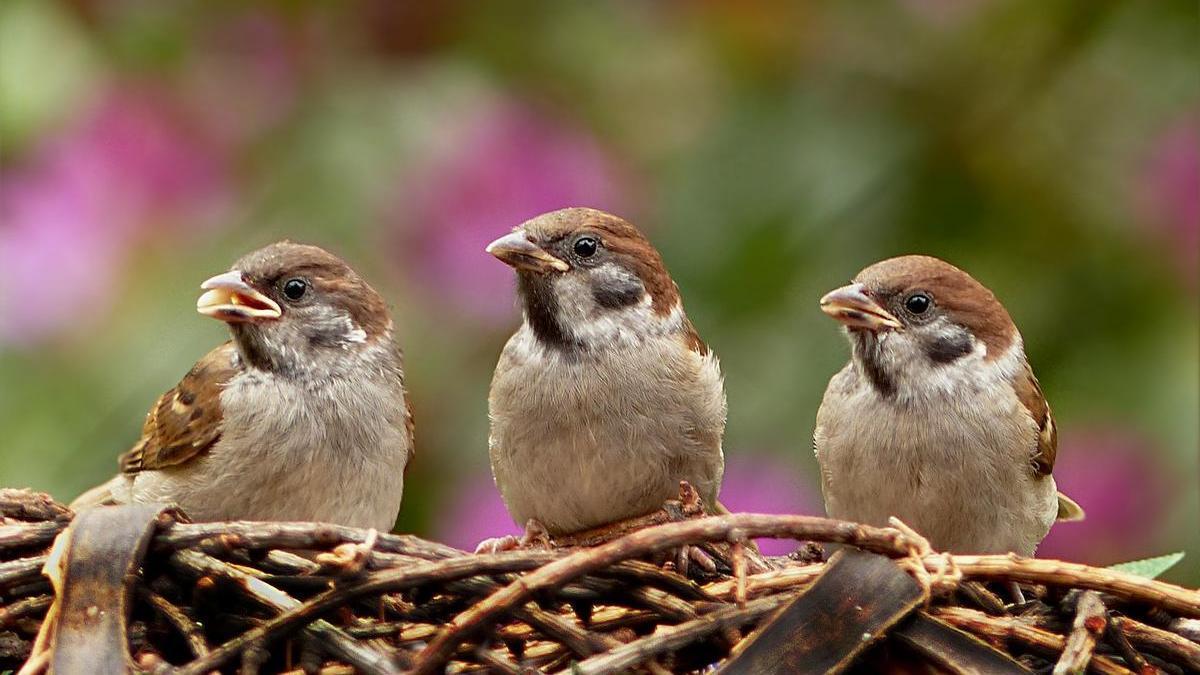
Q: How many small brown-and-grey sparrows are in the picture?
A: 3